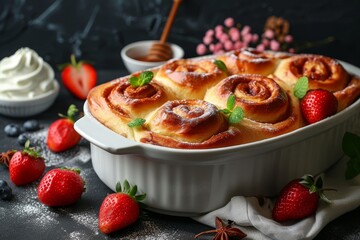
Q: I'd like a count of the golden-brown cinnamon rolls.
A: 6